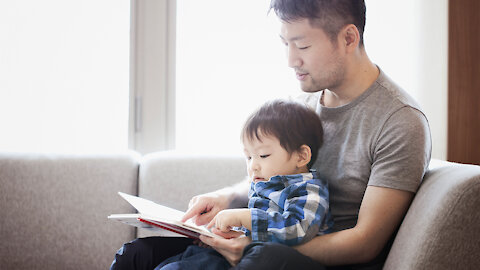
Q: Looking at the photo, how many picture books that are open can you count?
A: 1